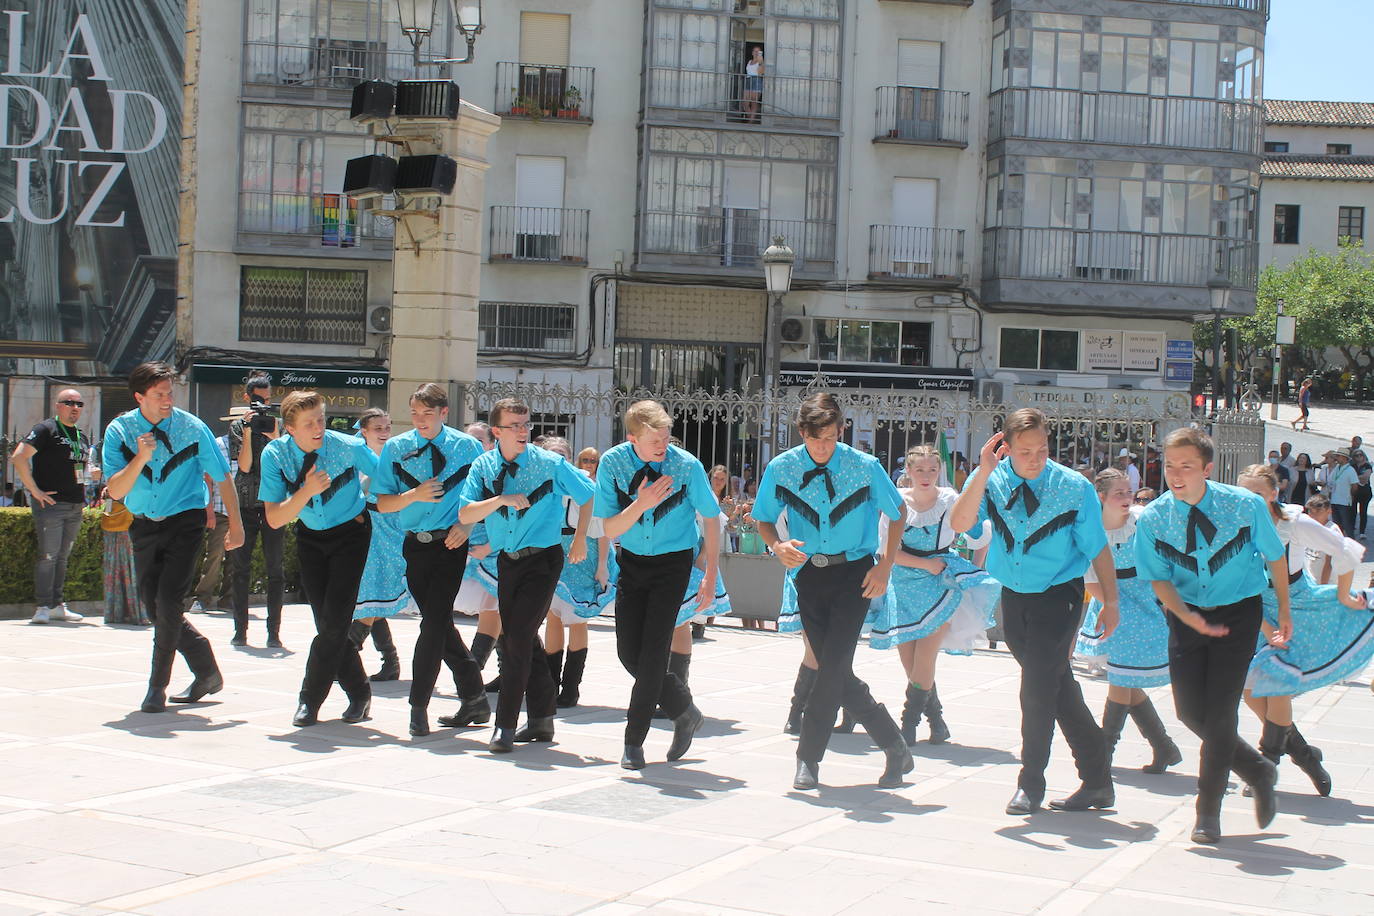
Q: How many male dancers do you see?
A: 8